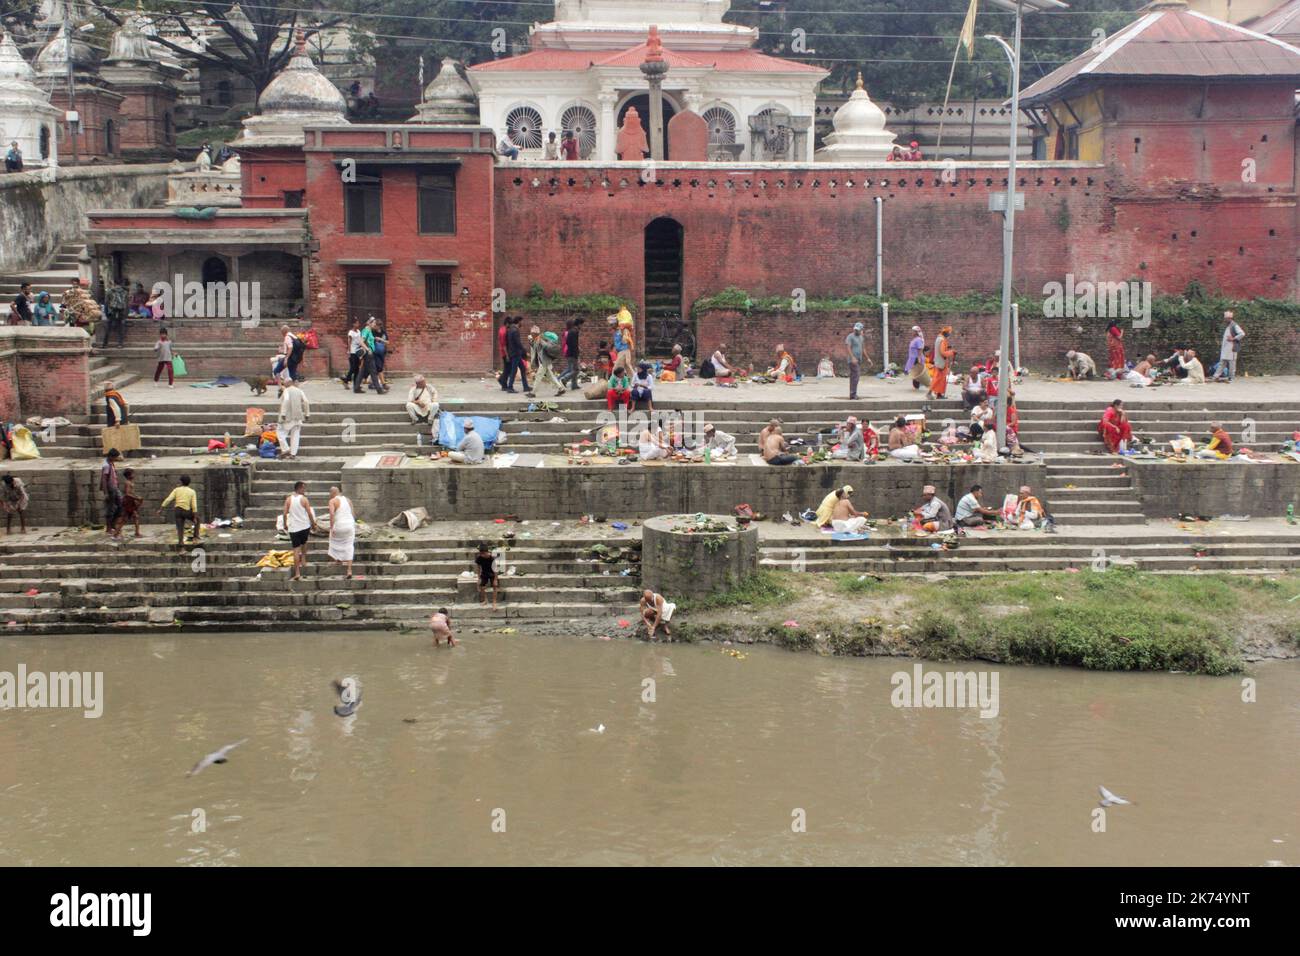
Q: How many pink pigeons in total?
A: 0